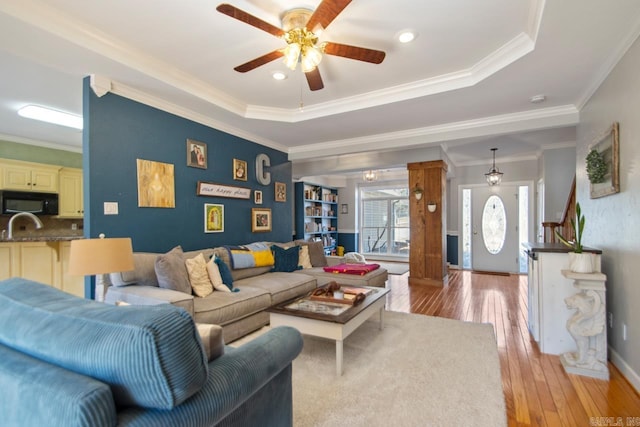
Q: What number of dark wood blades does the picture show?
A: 5